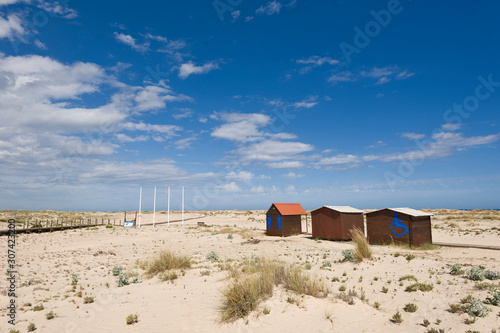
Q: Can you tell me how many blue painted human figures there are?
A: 3